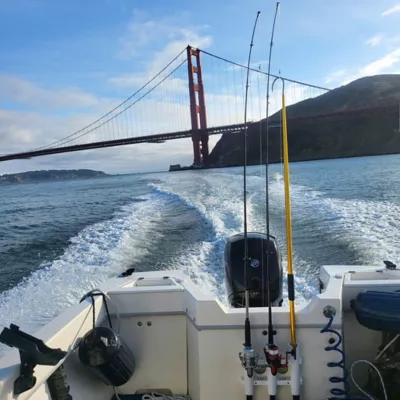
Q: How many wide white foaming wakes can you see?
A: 3